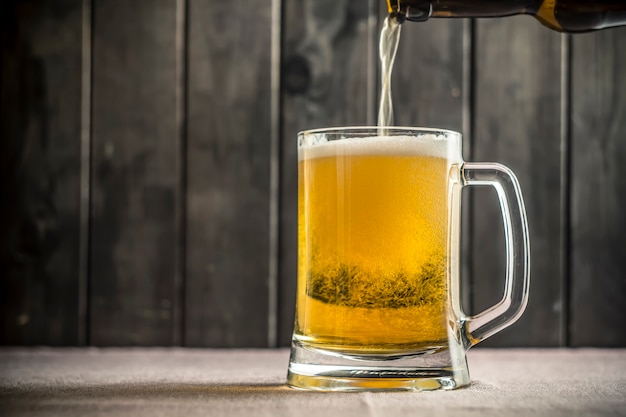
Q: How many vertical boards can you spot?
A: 7